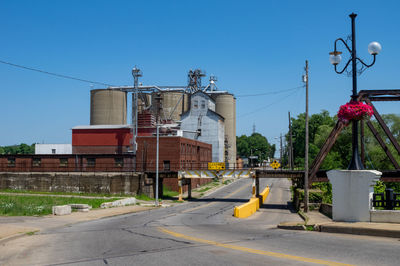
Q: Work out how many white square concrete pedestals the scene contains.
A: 1